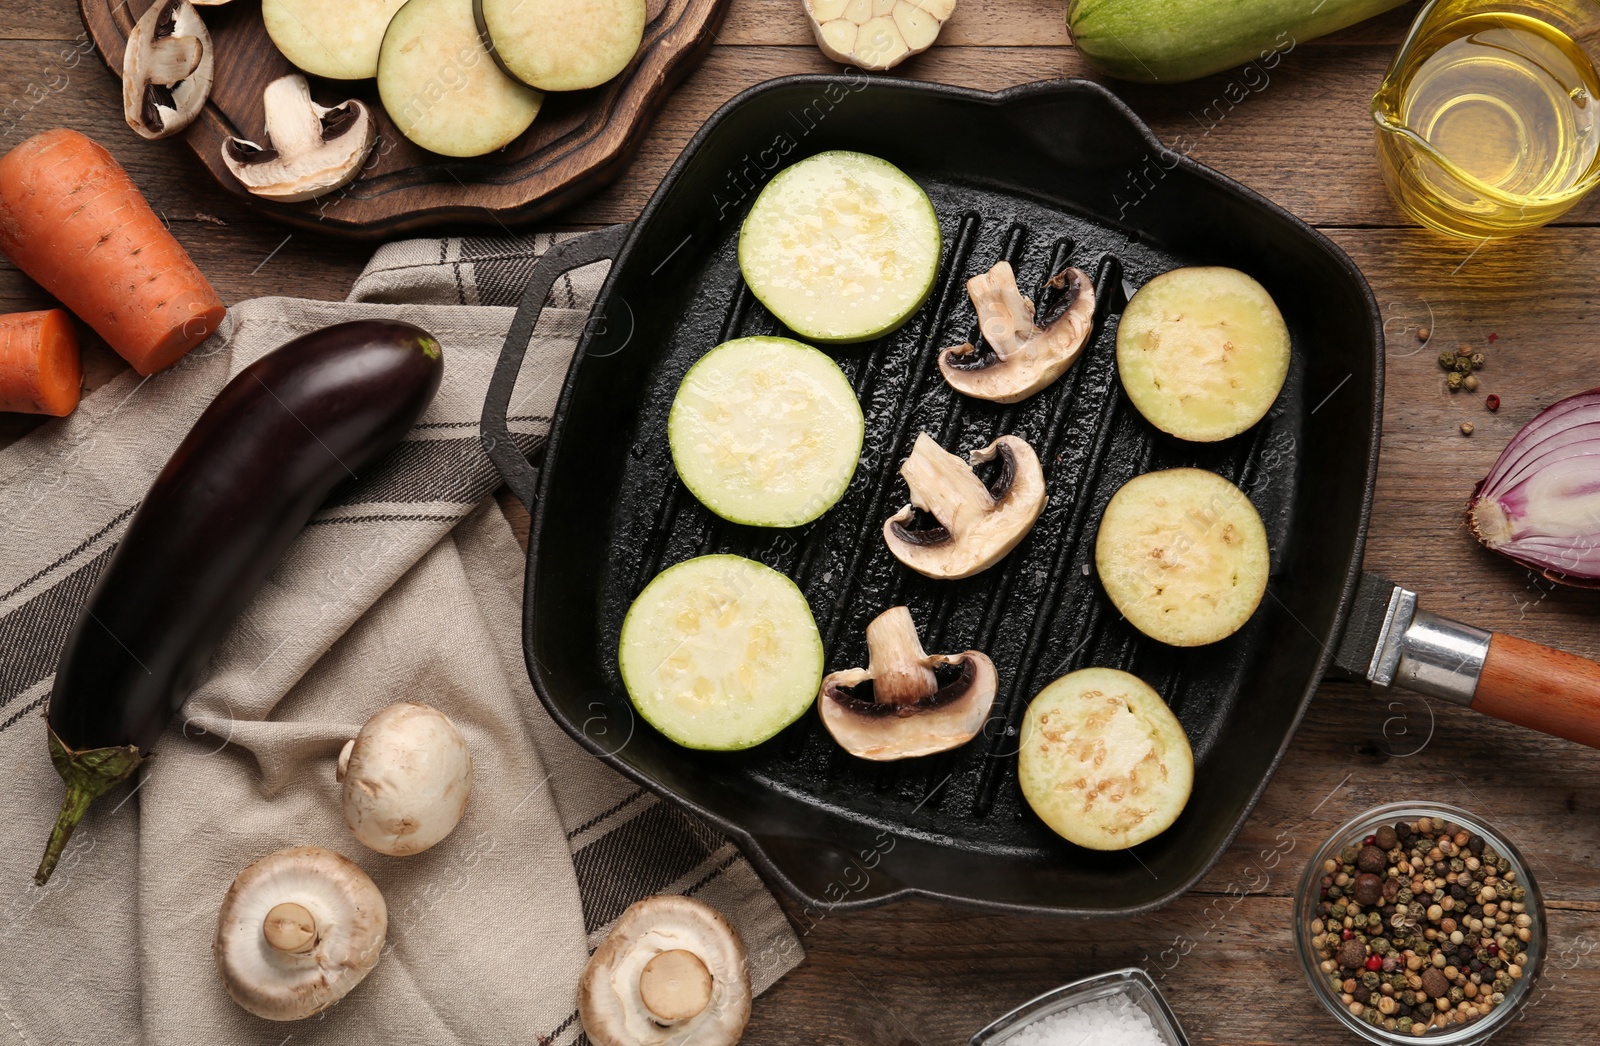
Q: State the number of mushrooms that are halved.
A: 5